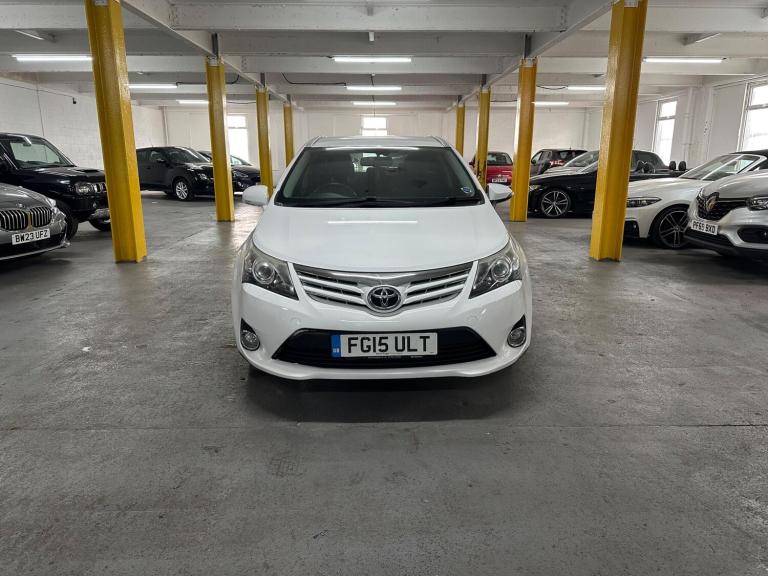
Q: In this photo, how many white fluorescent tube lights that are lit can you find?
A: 9